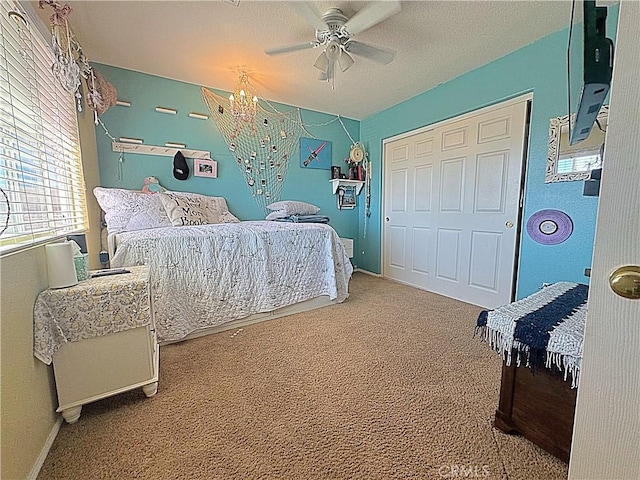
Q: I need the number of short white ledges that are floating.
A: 5